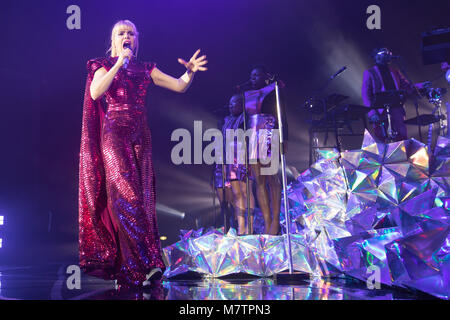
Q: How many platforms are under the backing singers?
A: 1